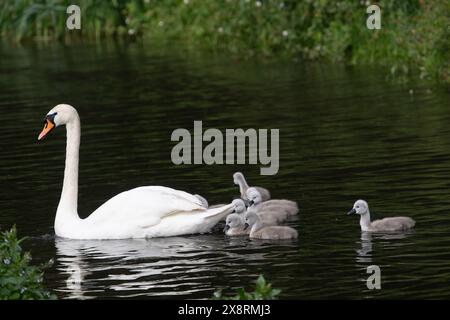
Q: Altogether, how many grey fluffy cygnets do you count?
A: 6